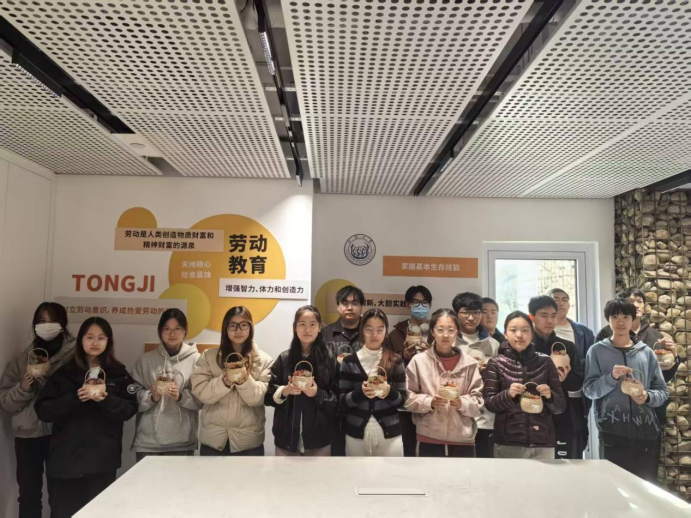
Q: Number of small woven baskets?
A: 14